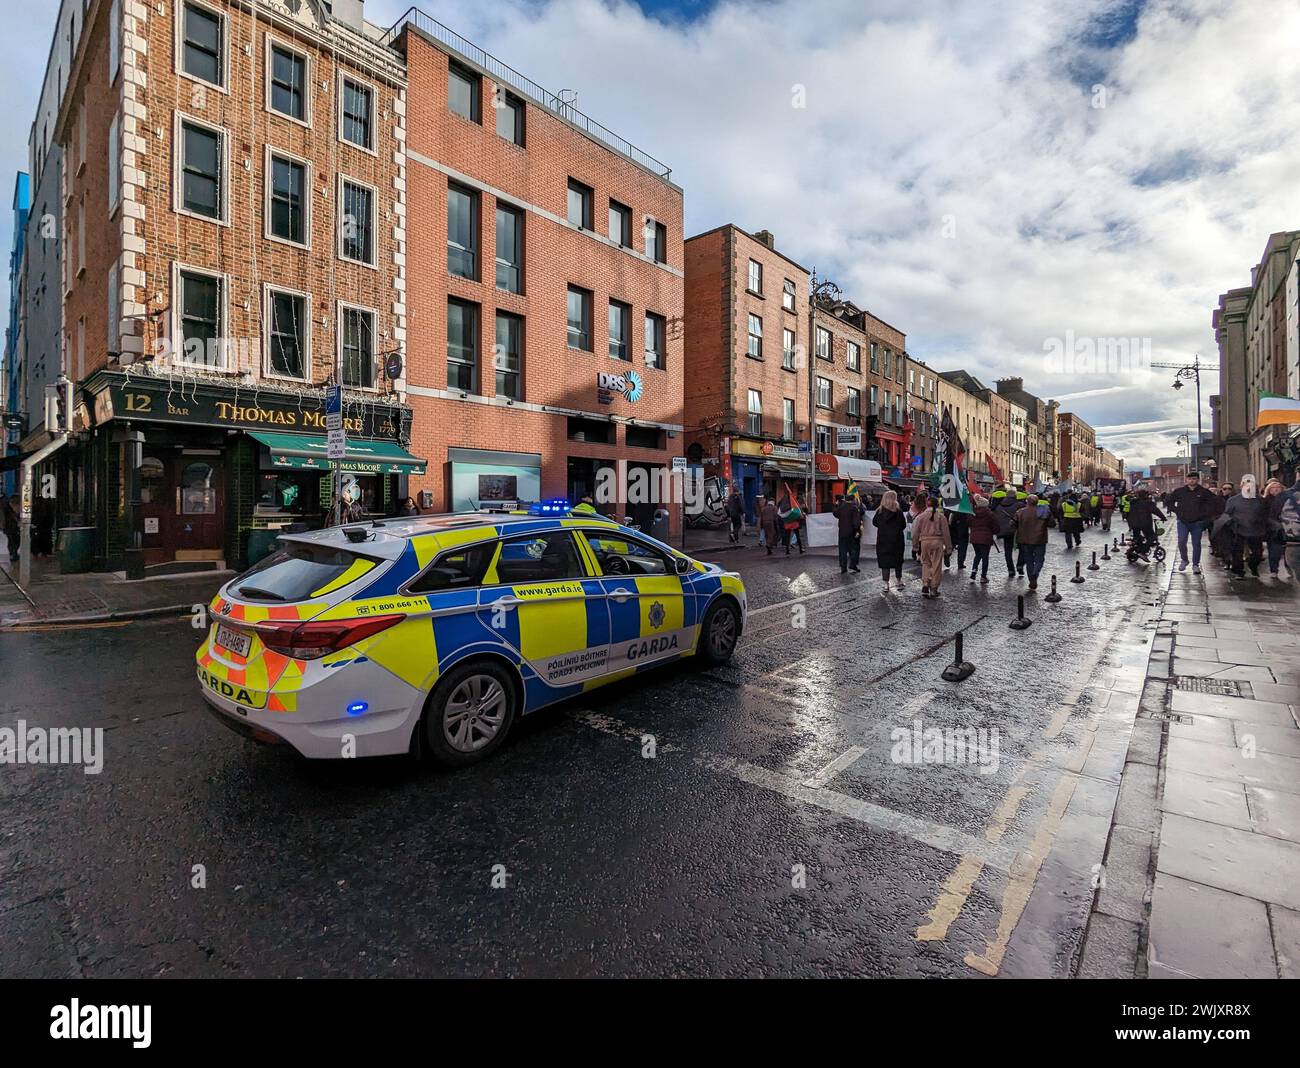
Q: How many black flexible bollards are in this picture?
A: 8